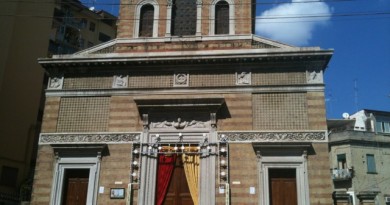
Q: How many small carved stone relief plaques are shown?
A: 5